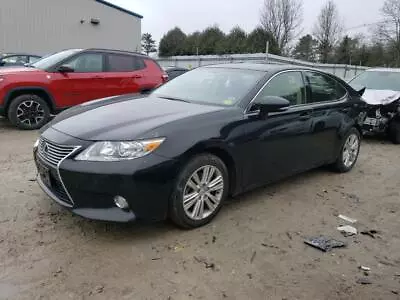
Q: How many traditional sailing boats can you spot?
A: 0